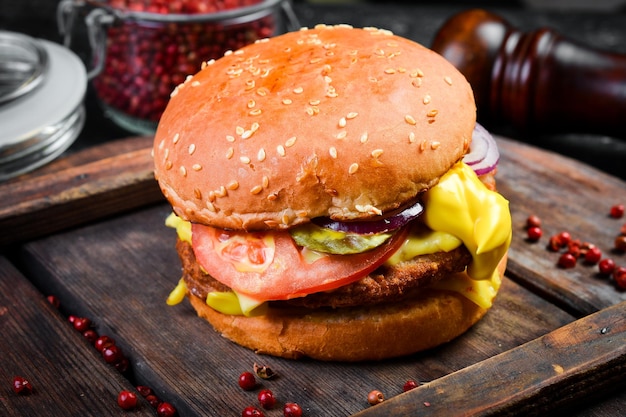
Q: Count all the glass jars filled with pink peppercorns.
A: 1